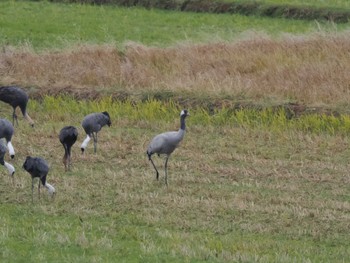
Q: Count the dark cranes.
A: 6